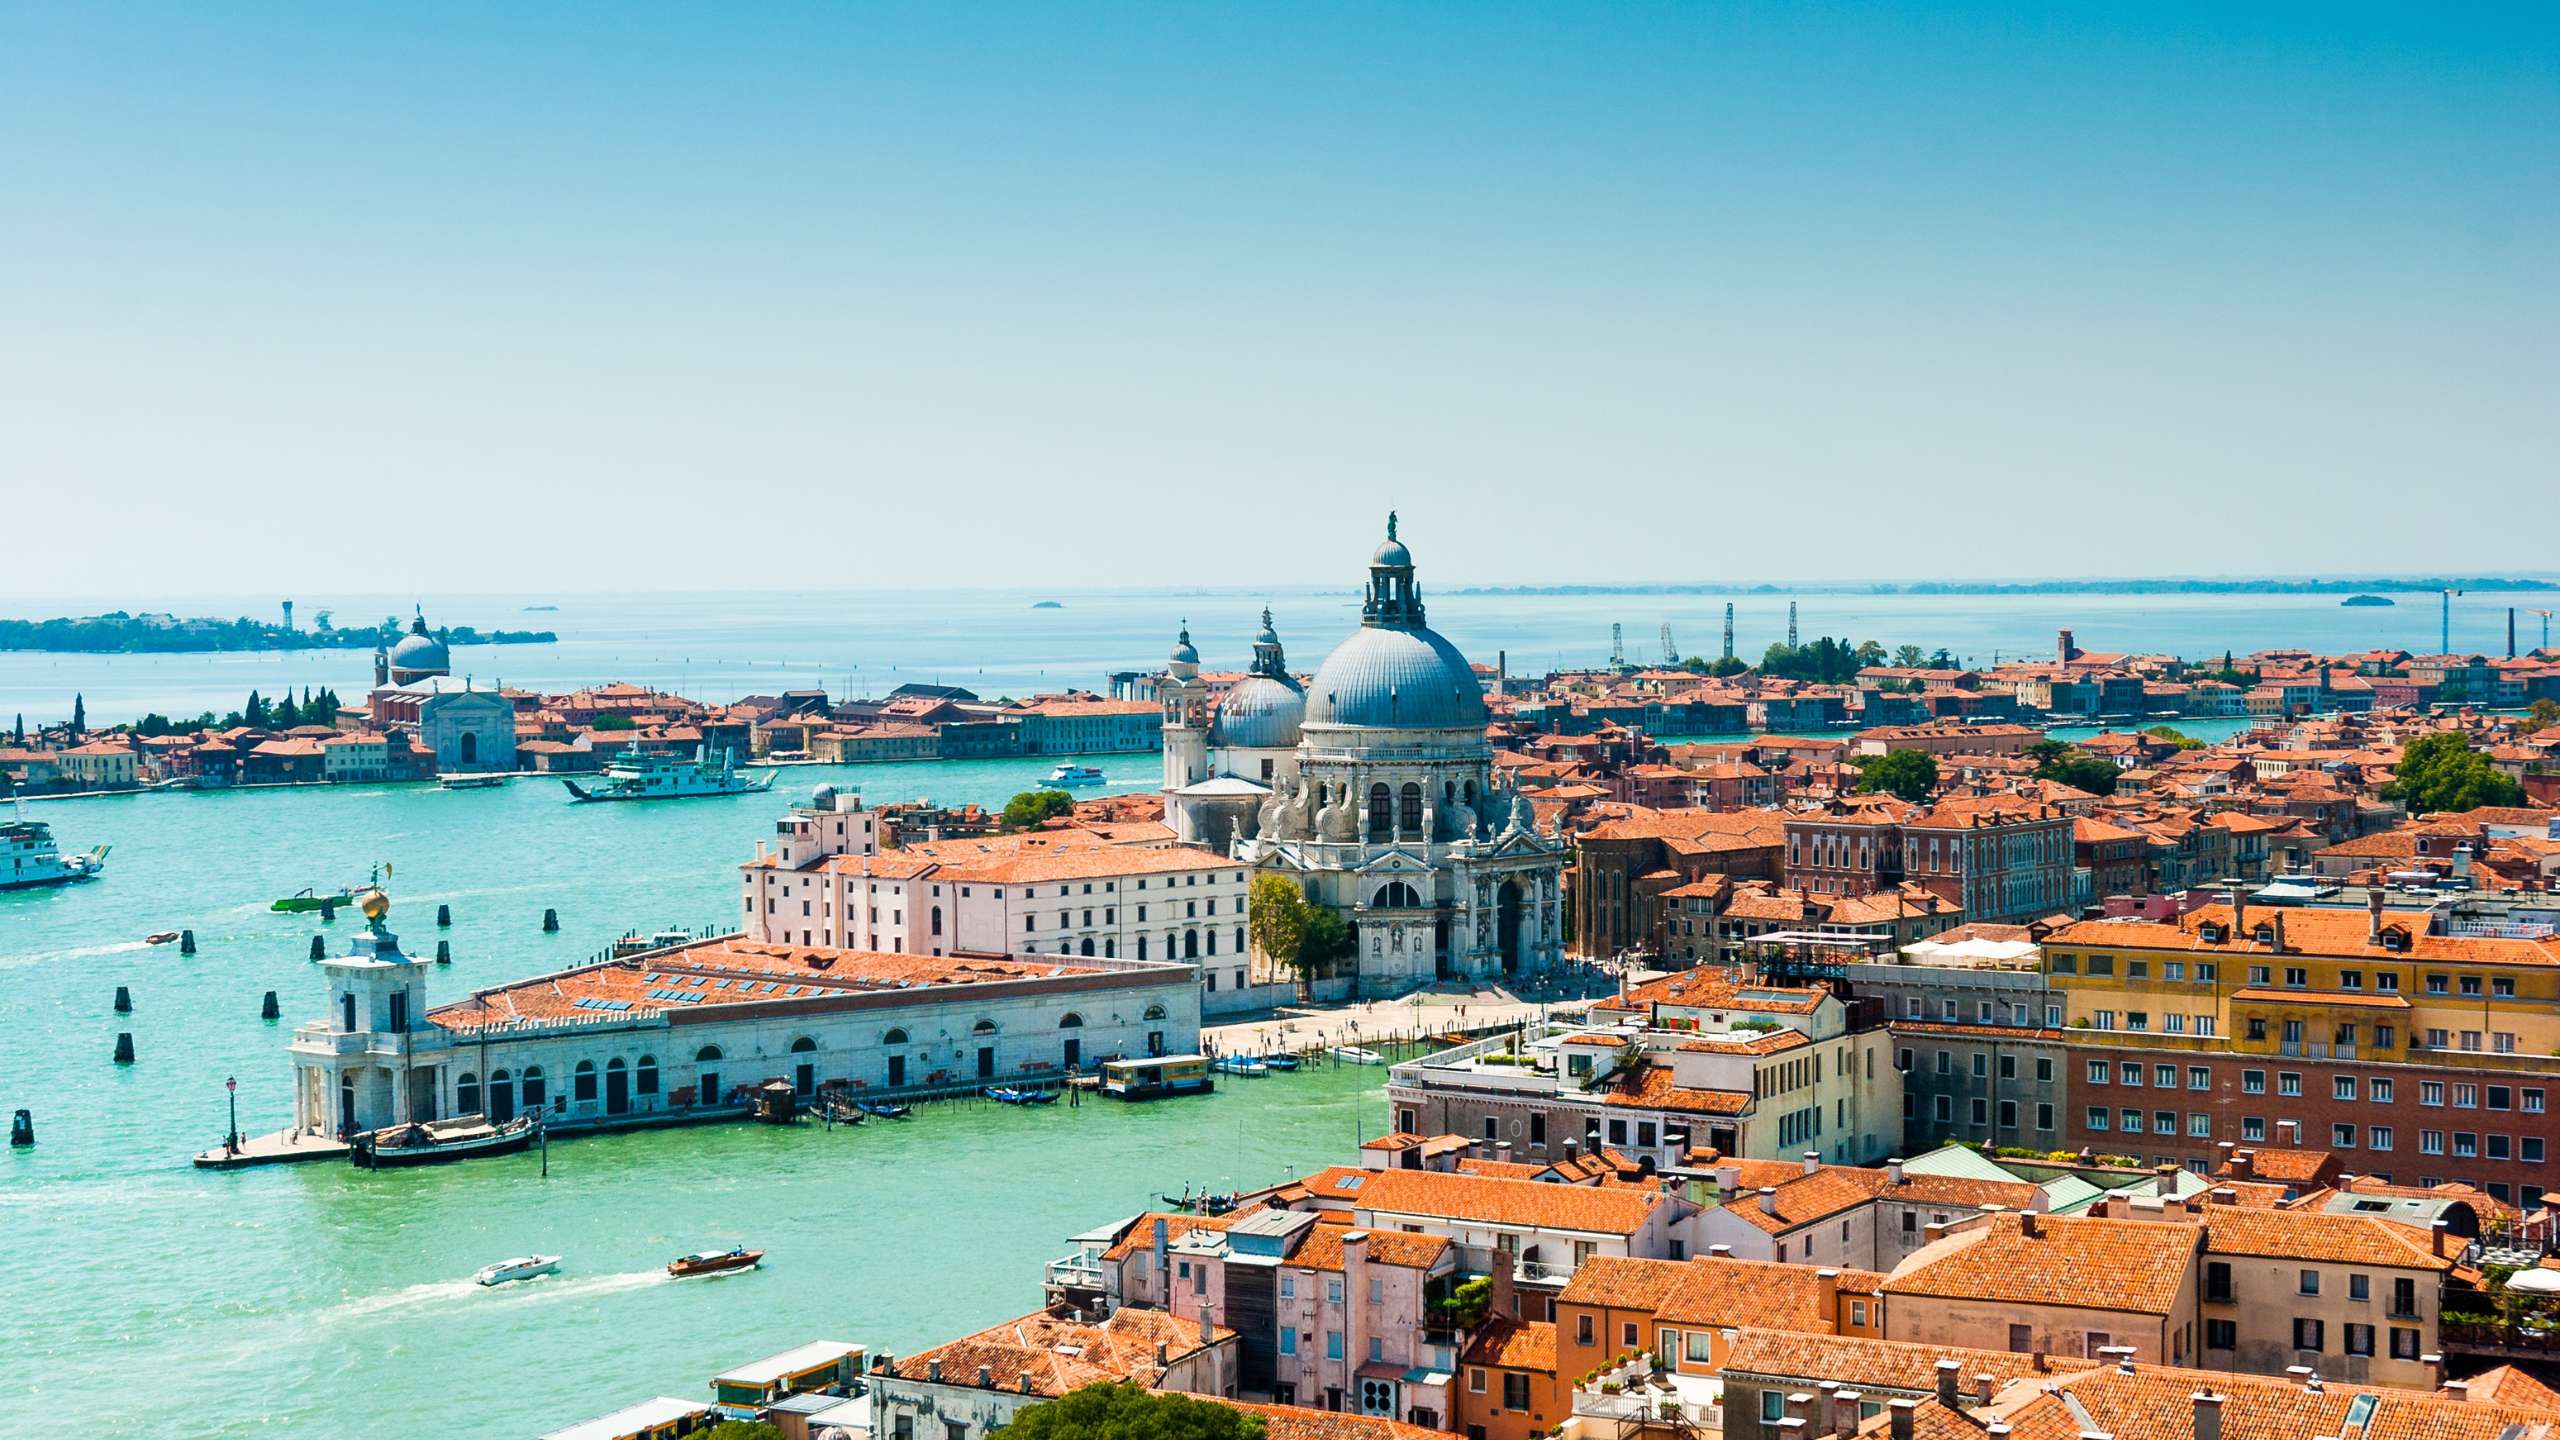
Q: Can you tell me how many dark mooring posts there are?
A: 10